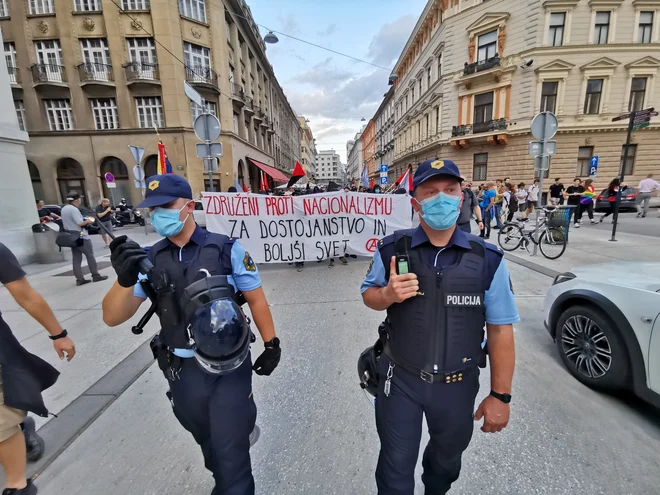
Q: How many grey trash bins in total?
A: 1